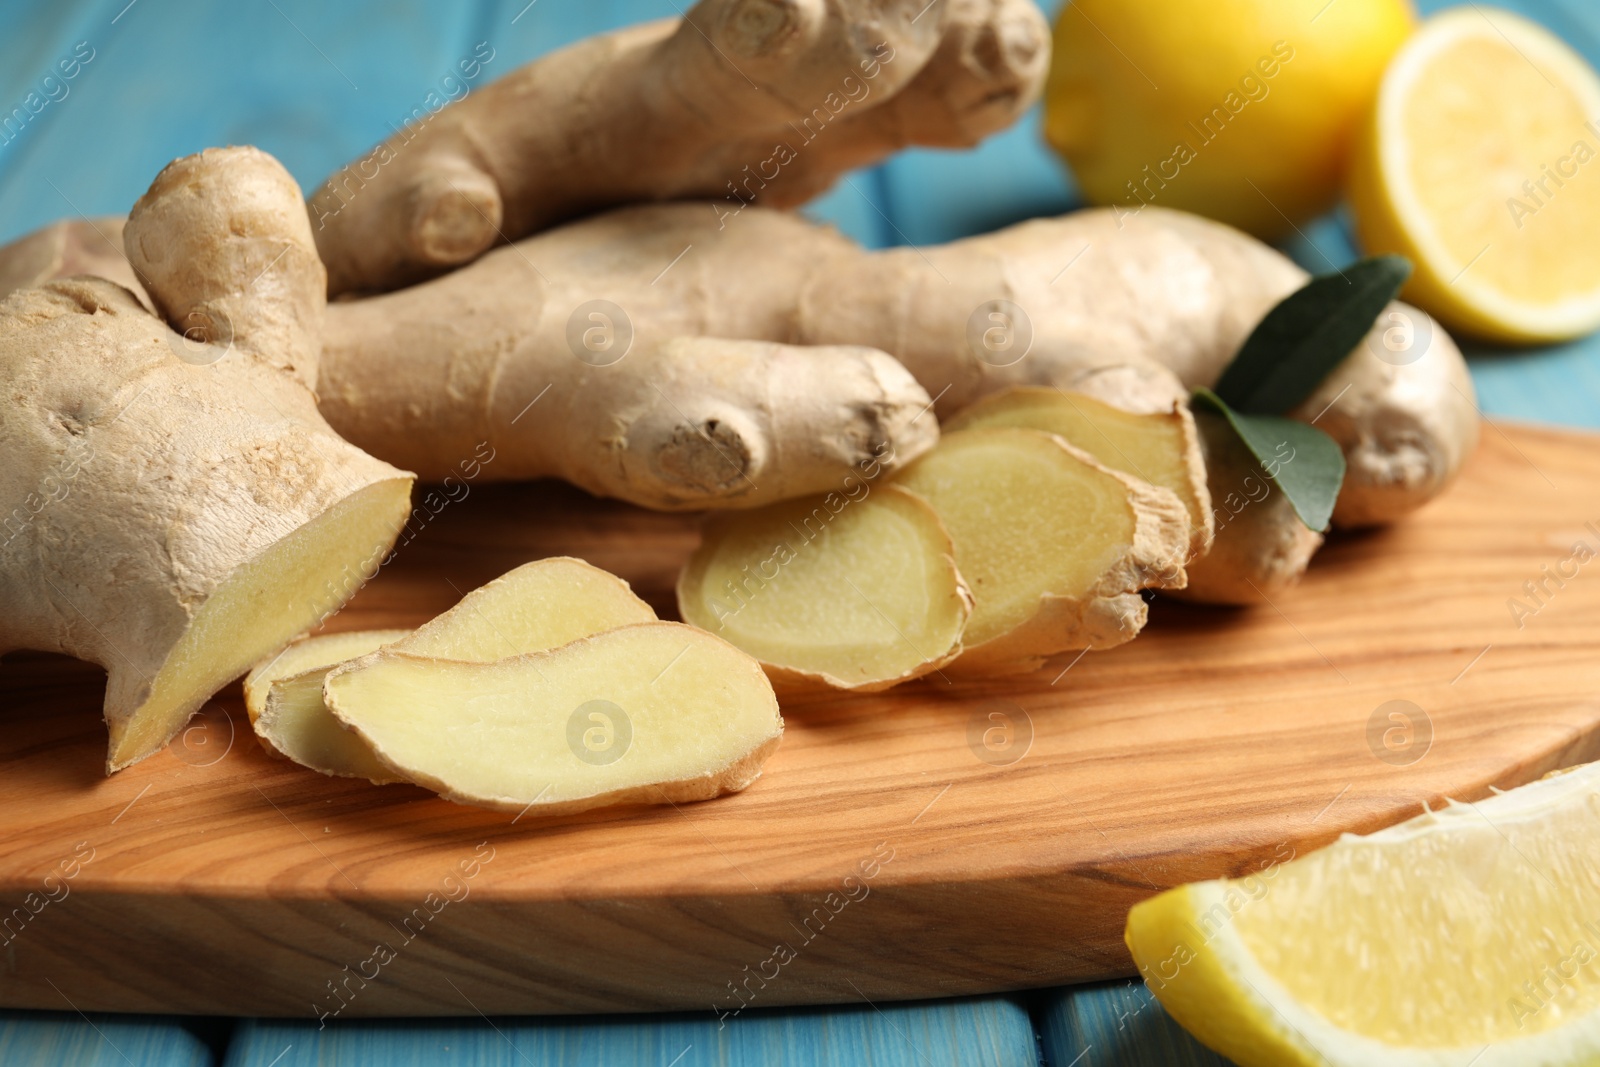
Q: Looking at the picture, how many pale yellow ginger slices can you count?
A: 6